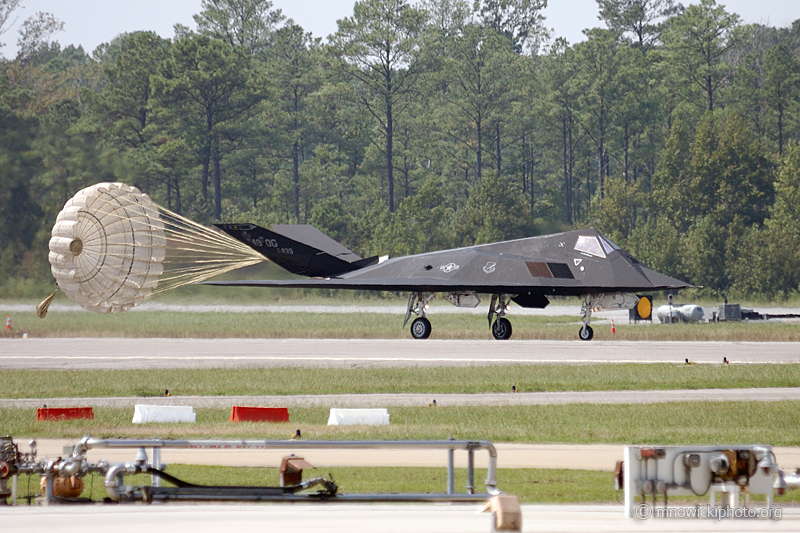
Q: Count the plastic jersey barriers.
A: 4